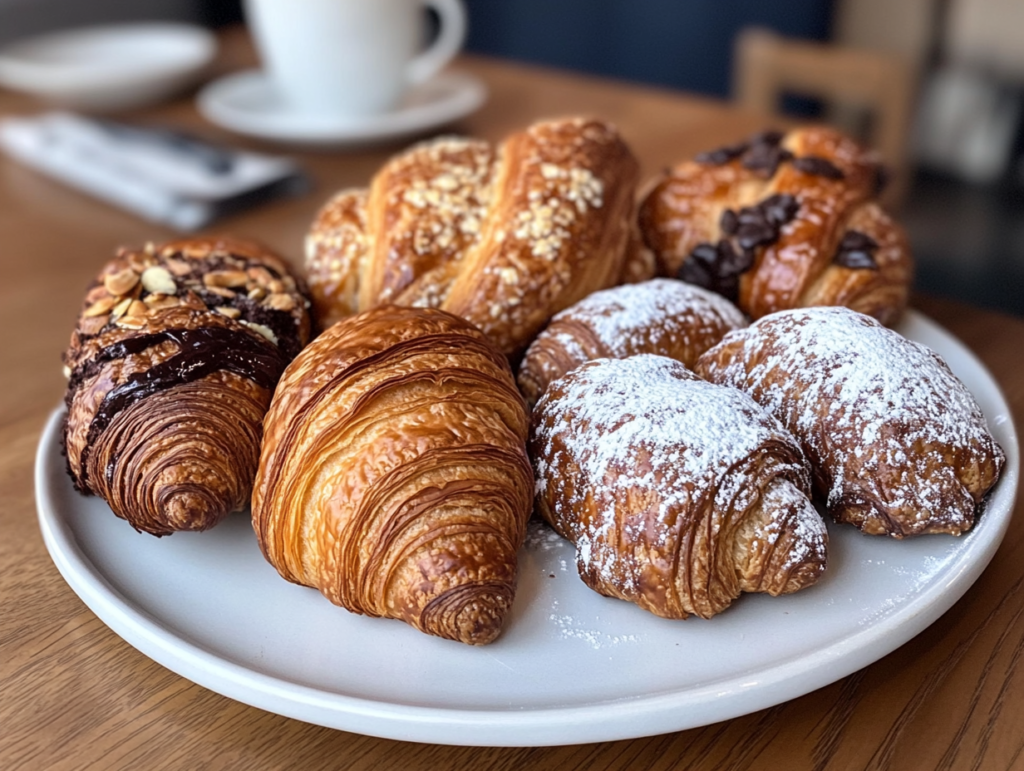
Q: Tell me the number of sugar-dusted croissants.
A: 3